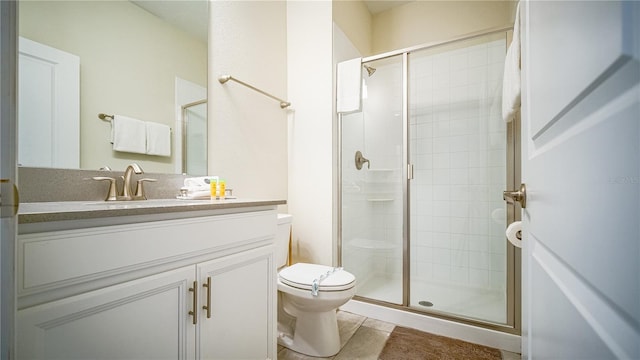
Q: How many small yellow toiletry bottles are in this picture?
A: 2